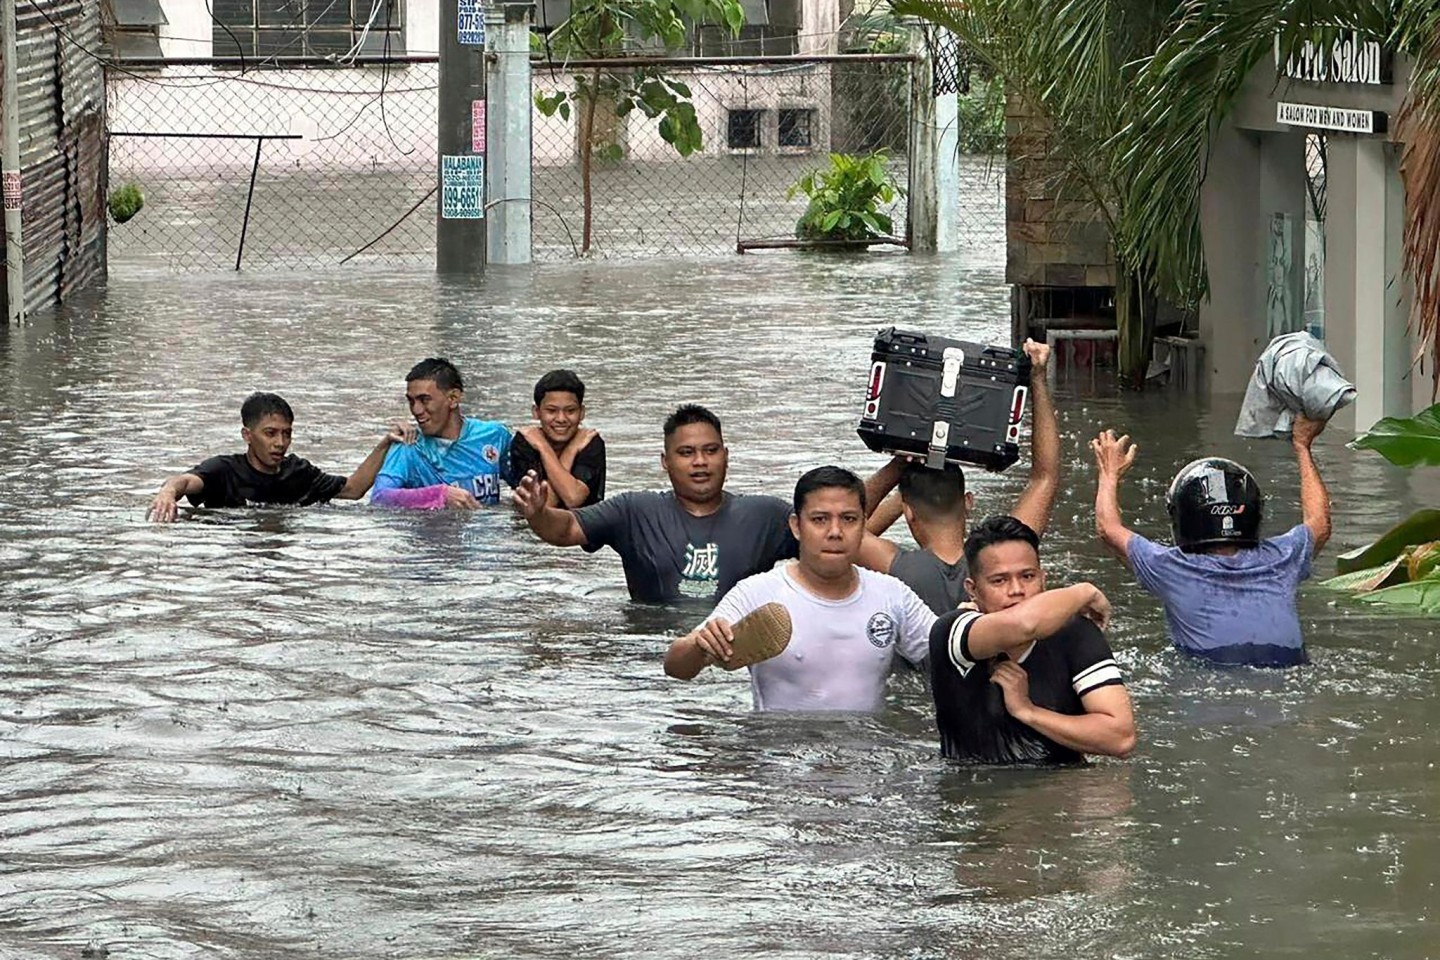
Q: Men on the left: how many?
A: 3